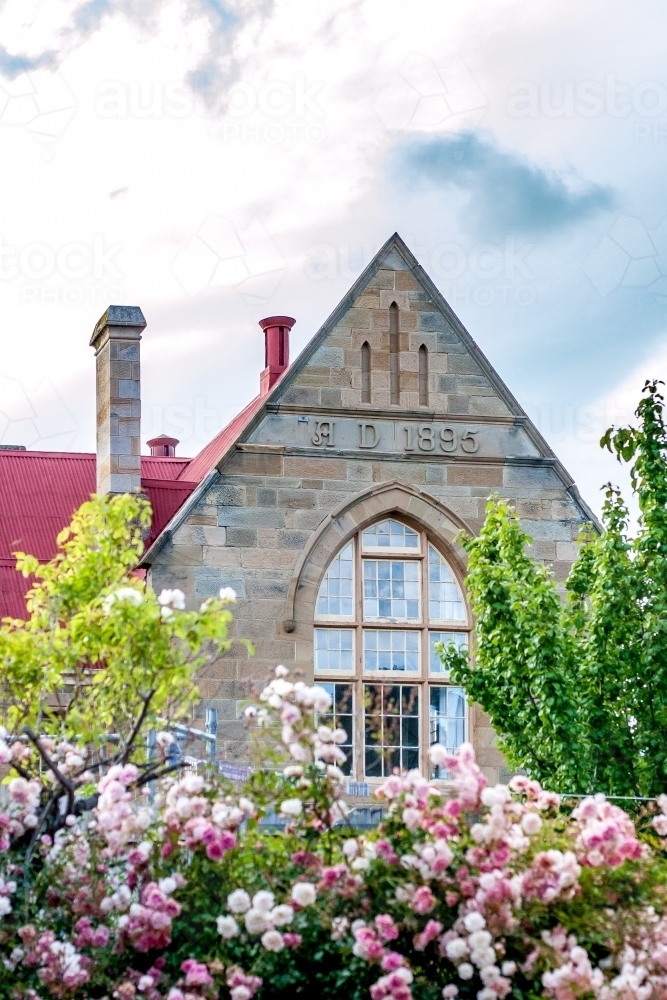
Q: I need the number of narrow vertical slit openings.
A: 3